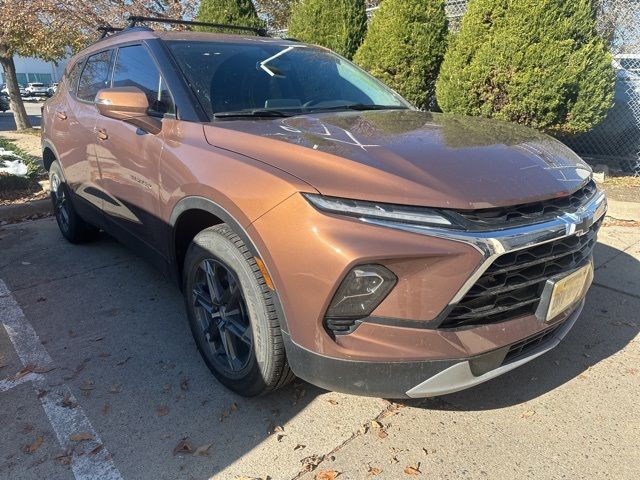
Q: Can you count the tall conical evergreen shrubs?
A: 4